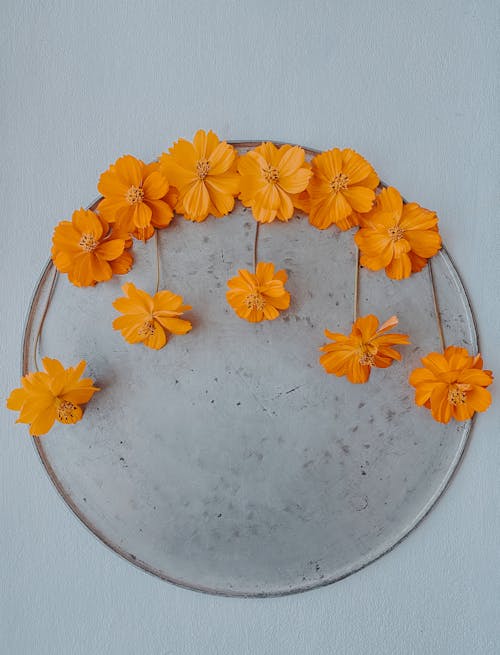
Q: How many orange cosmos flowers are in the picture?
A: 11